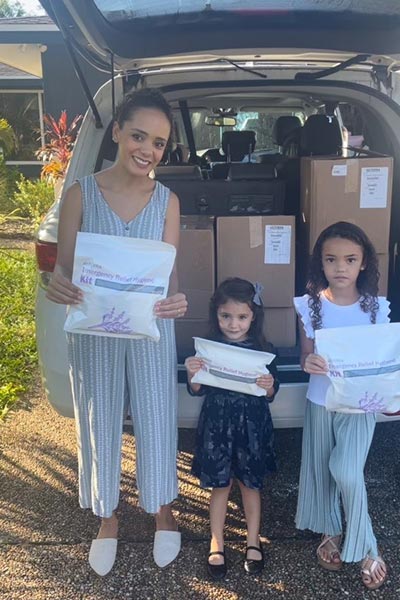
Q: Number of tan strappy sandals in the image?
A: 2